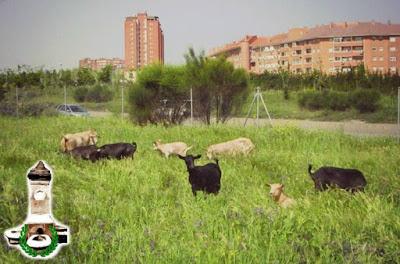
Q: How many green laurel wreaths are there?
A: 1